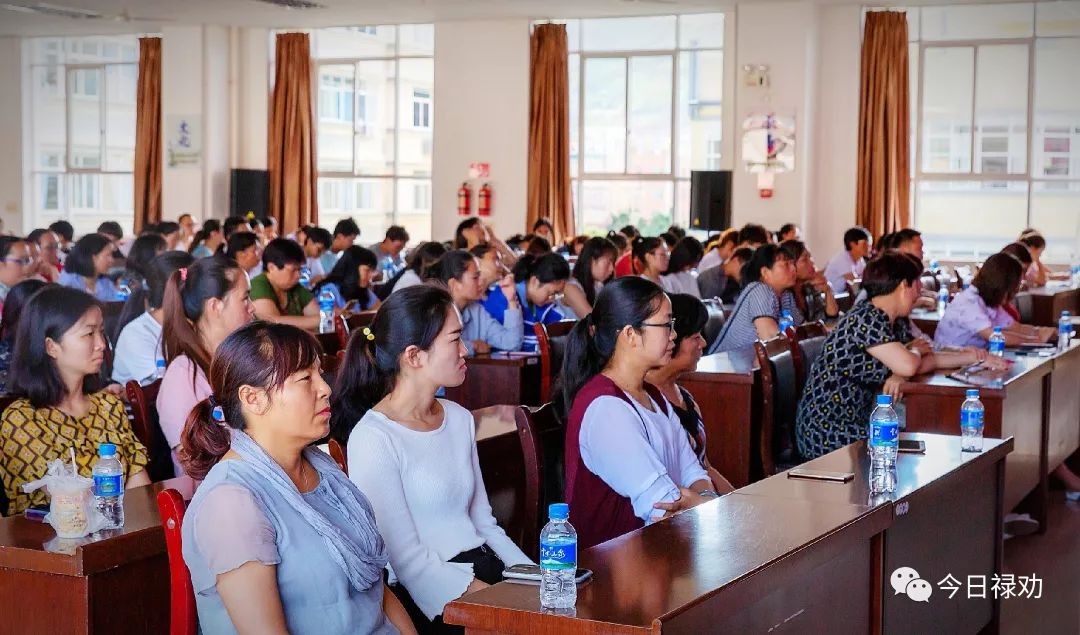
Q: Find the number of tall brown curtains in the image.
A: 4